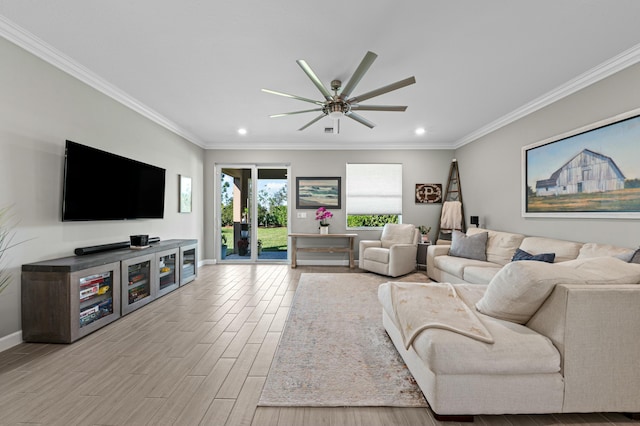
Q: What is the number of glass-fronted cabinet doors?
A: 4